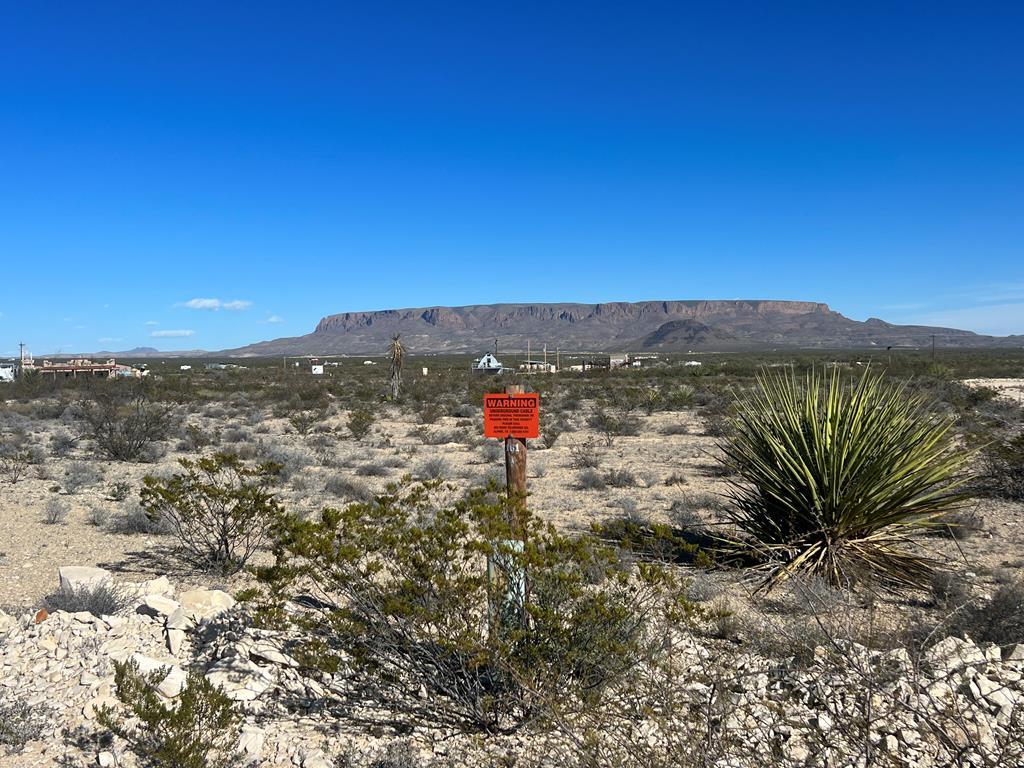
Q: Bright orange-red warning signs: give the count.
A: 1